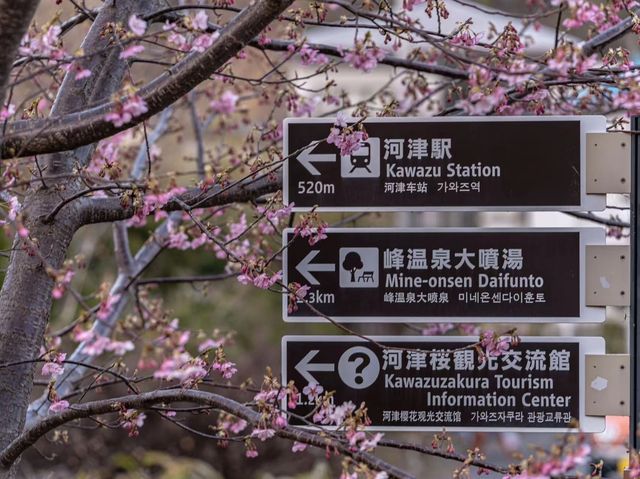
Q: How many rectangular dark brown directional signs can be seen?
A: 3